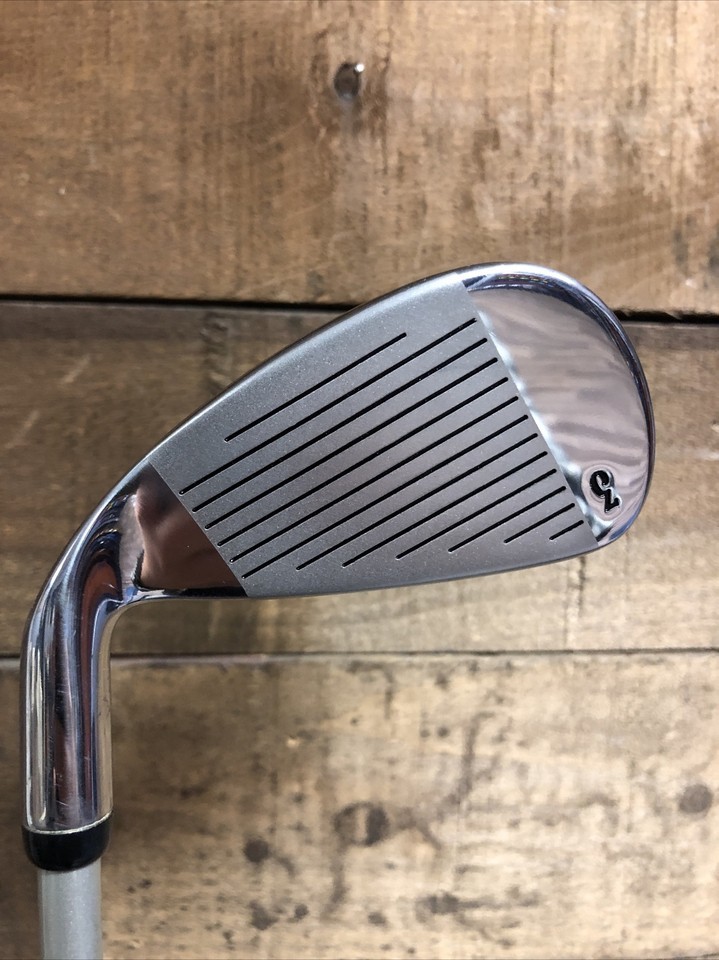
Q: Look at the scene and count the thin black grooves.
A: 13